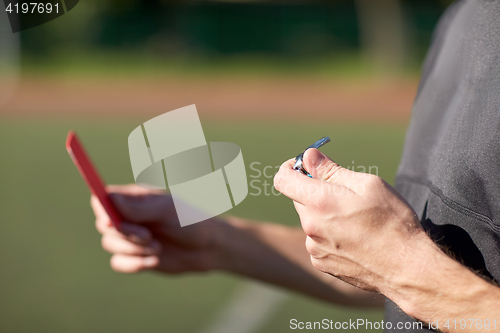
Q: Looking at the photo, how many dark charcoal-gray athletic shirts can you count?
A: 1